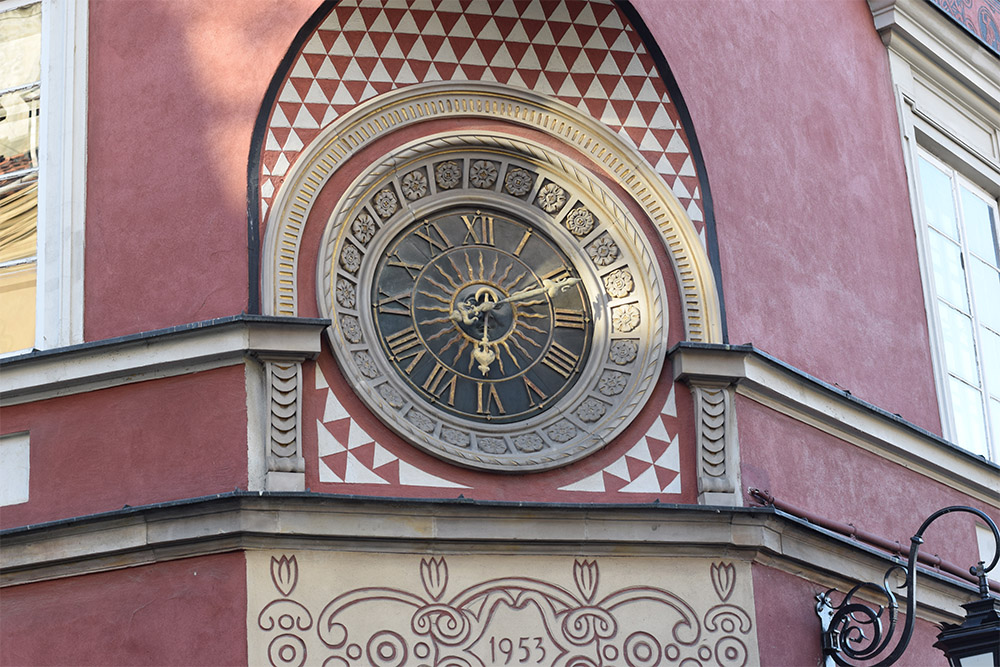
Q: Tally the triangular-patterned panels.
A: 3